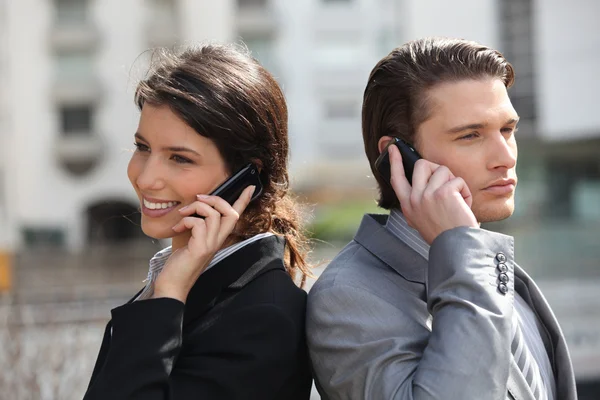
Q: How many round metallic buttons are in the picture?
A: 4